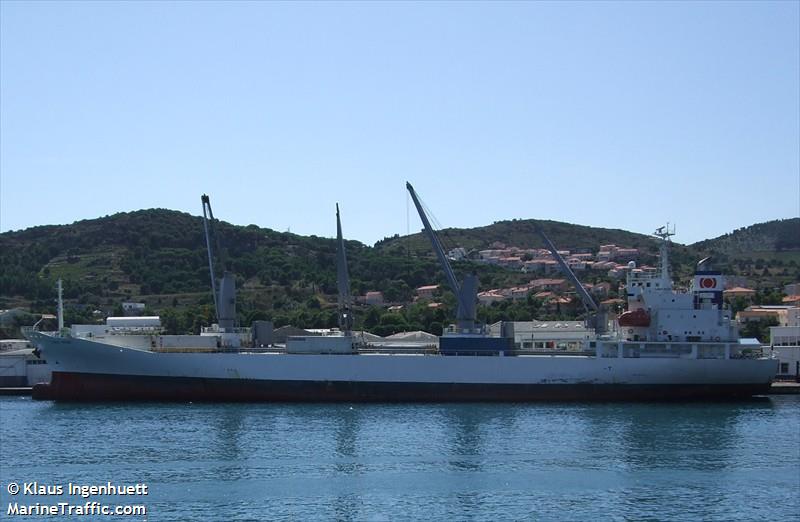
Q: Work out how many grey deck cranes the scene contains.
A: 4